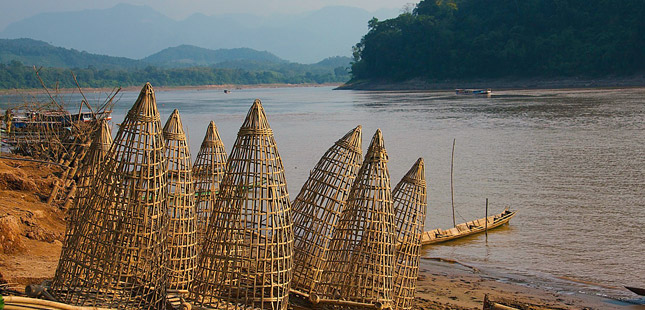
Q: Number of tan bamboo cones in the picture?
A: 8